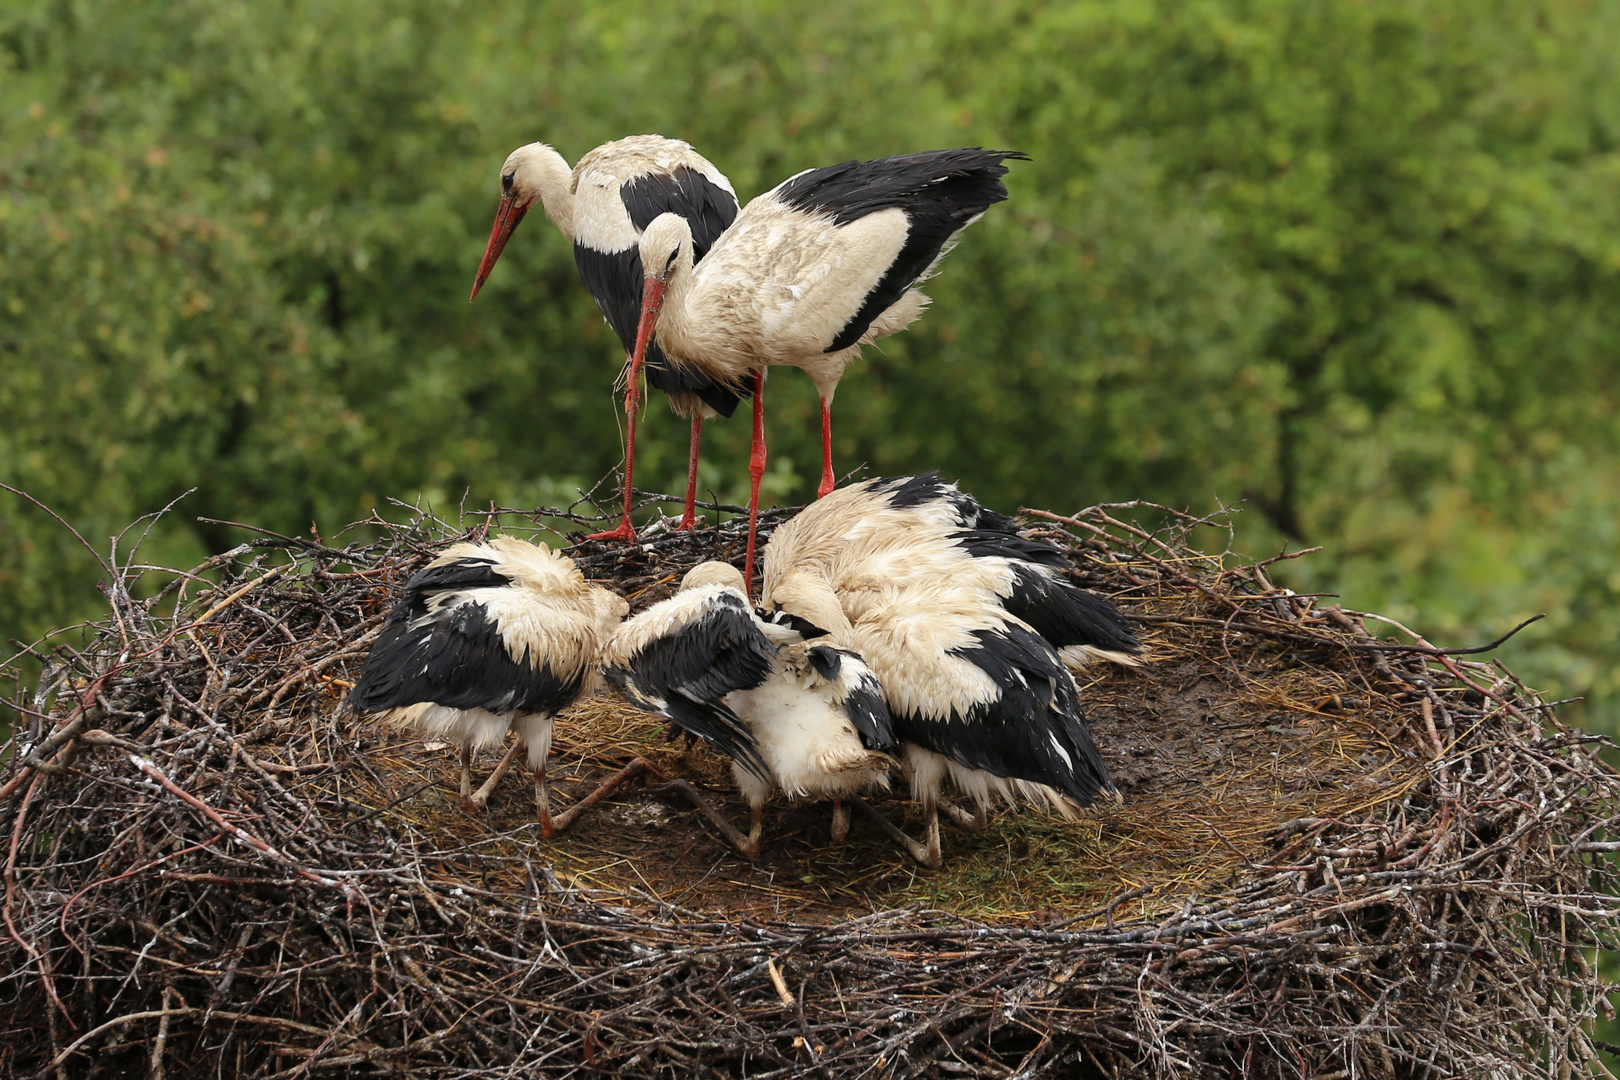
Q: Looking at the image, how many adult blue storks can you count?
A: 0